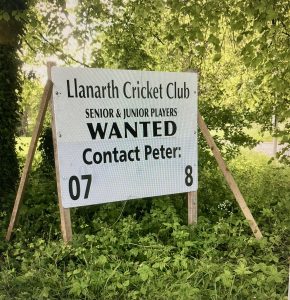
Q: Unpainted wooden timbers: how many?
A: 4